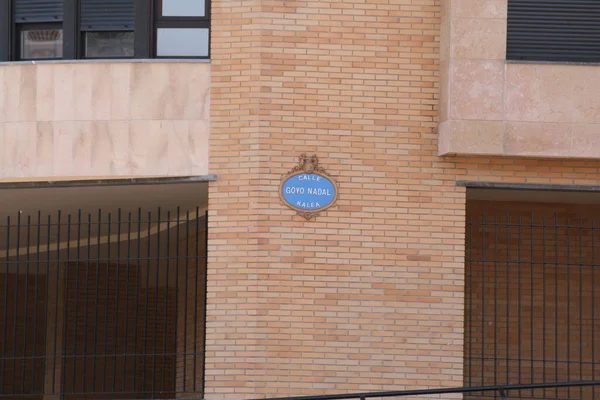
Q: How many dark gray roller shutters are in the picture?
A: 3